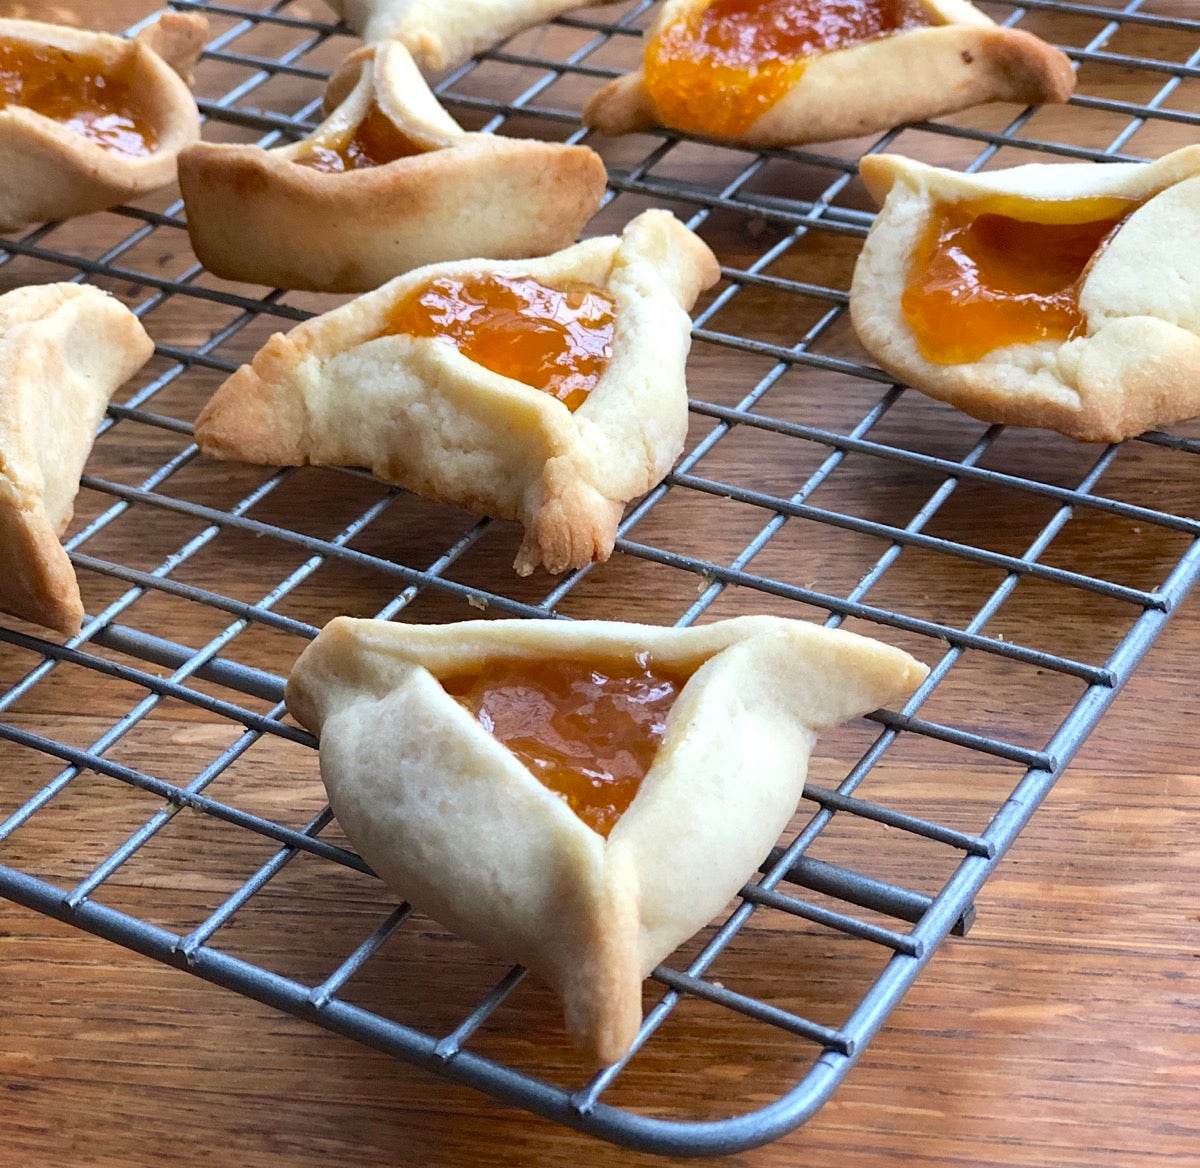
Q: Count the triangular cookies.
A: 8